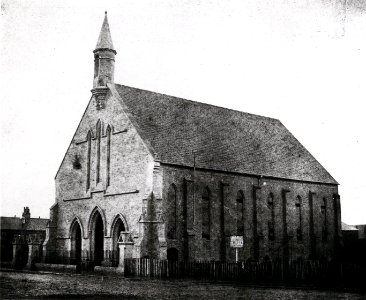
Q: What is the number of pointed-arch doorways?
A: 3